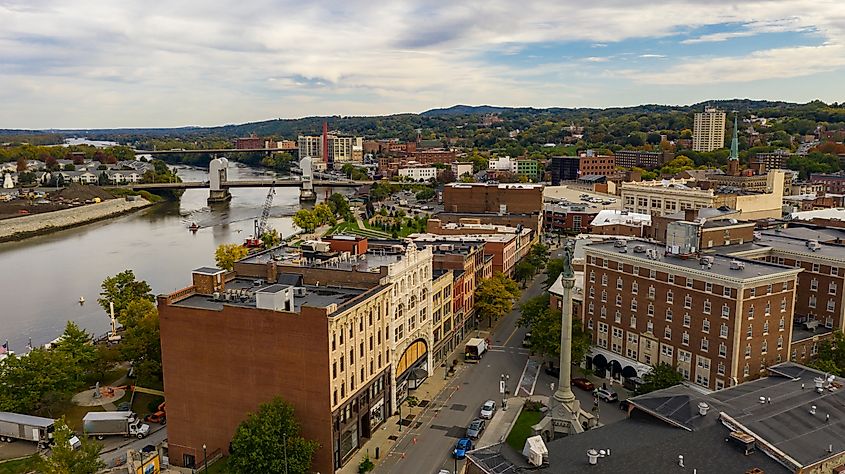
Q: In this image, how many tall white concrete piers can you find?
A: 2